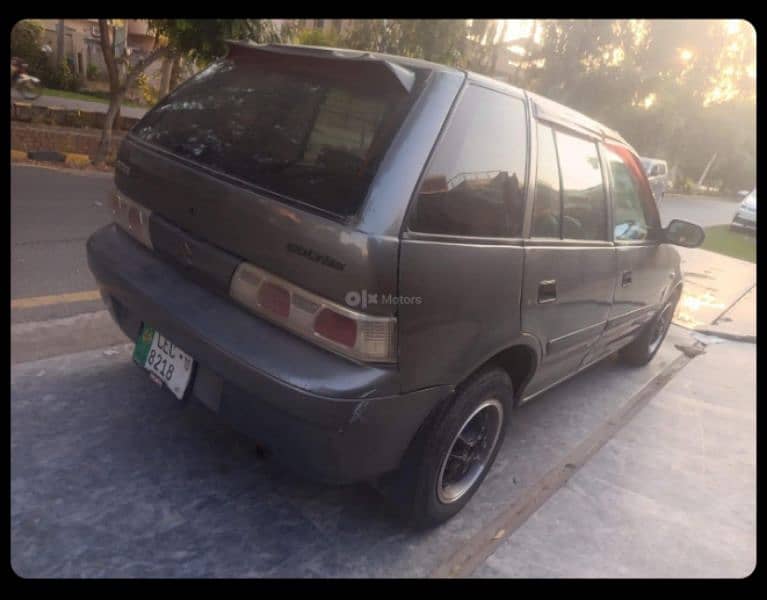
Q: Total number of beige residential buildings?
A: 1